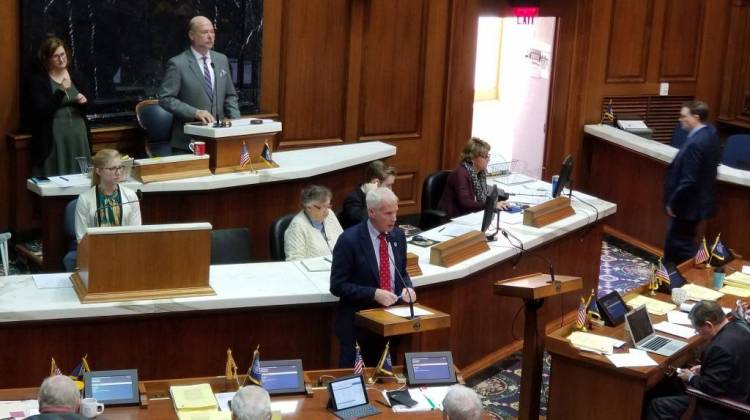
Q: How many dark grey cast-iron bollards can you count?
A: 0